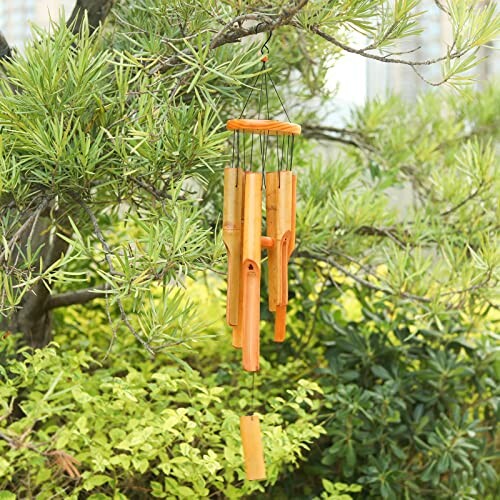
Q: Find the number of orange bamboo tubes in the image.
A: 6